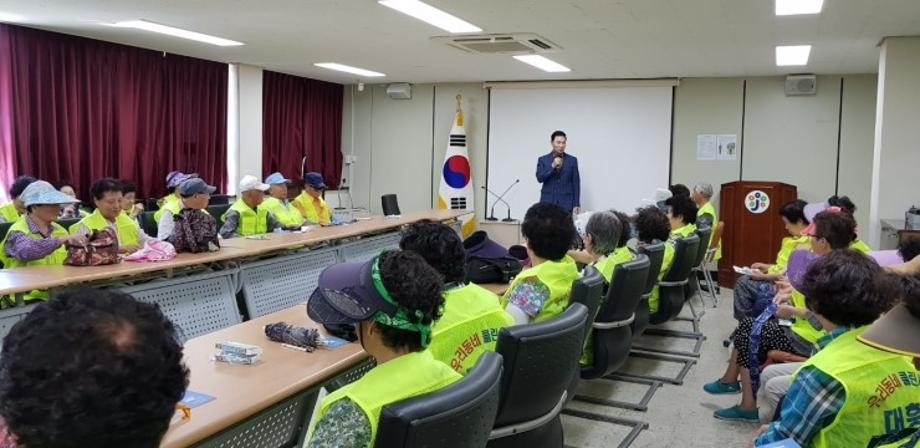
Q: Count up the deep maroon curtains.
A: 2